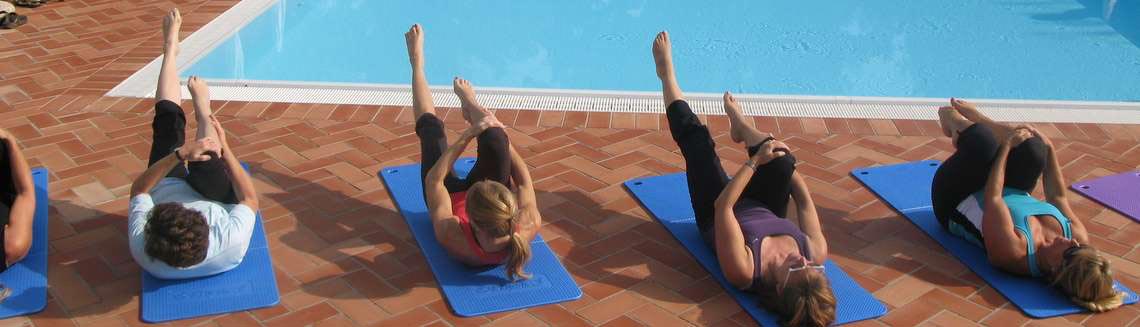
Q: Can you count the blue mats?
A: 5